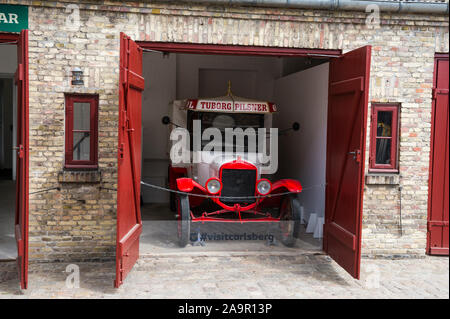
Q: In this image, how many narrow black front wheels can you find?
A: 2